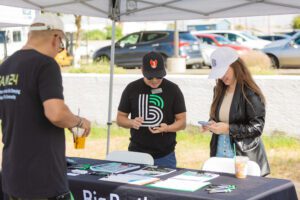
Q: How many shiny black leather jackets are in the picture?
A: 1